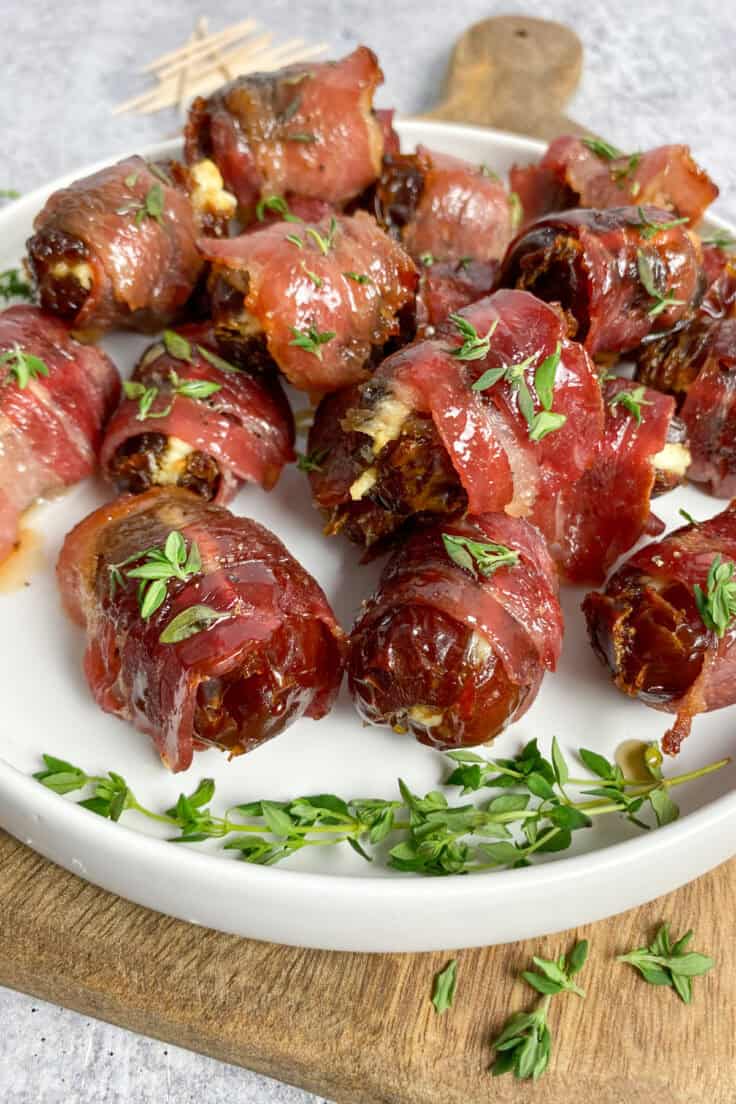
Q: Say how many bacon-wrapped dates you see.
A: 14